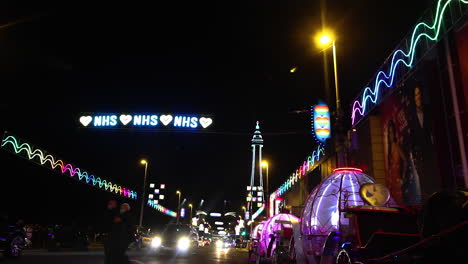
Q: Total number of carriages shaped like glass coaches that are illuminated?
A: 3